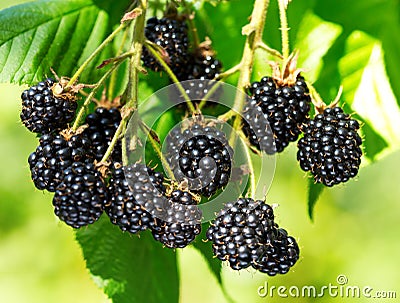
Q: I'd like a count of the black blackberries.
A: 13